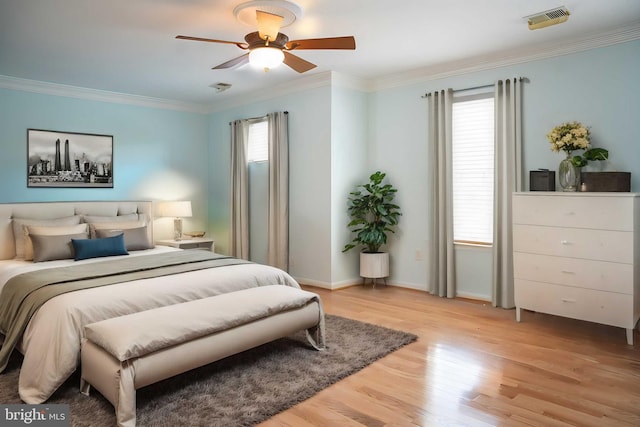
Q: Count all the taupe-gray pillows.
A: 2